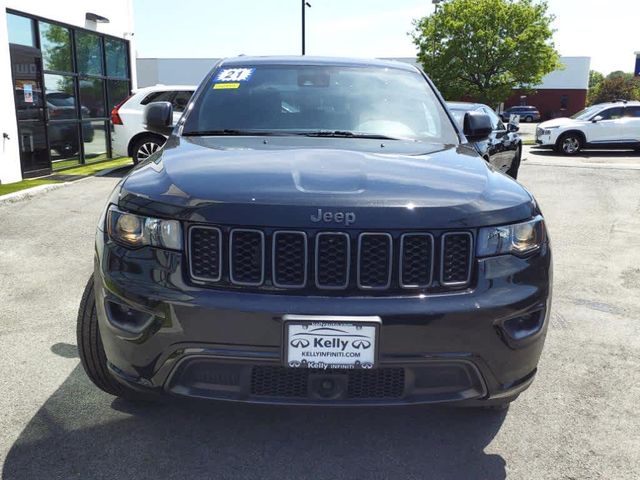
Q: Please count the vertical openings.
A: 7